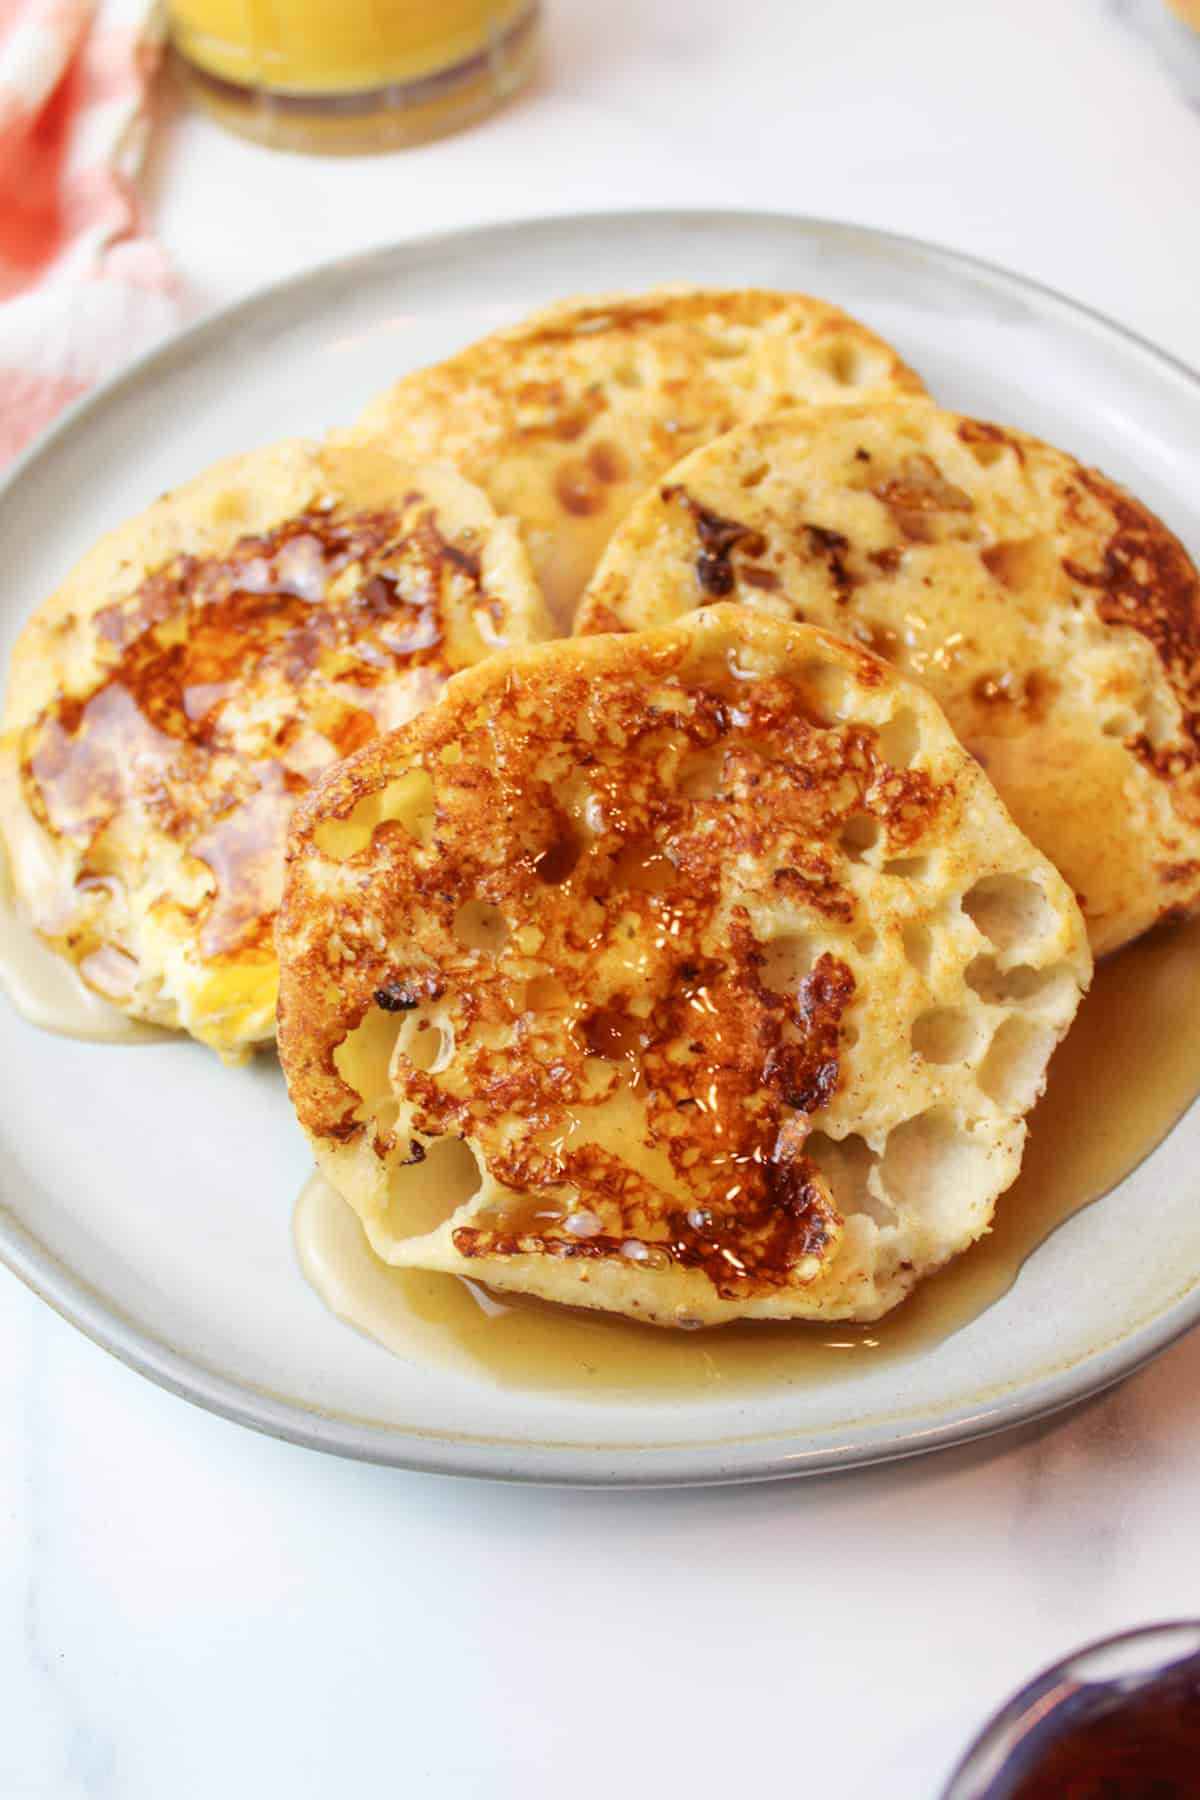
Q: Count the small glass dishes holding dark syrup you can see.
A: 1